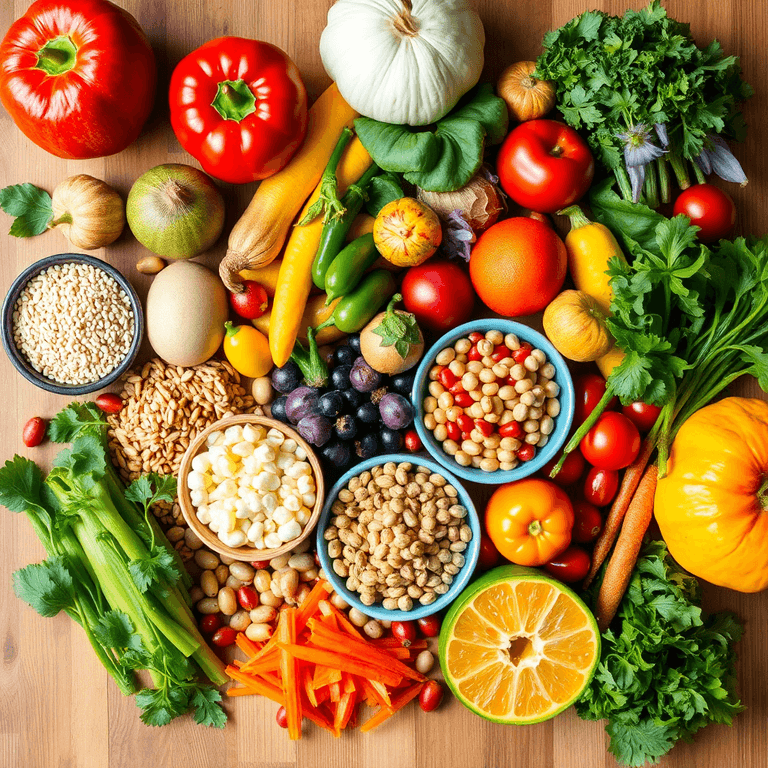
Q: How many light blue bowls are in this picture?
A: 2